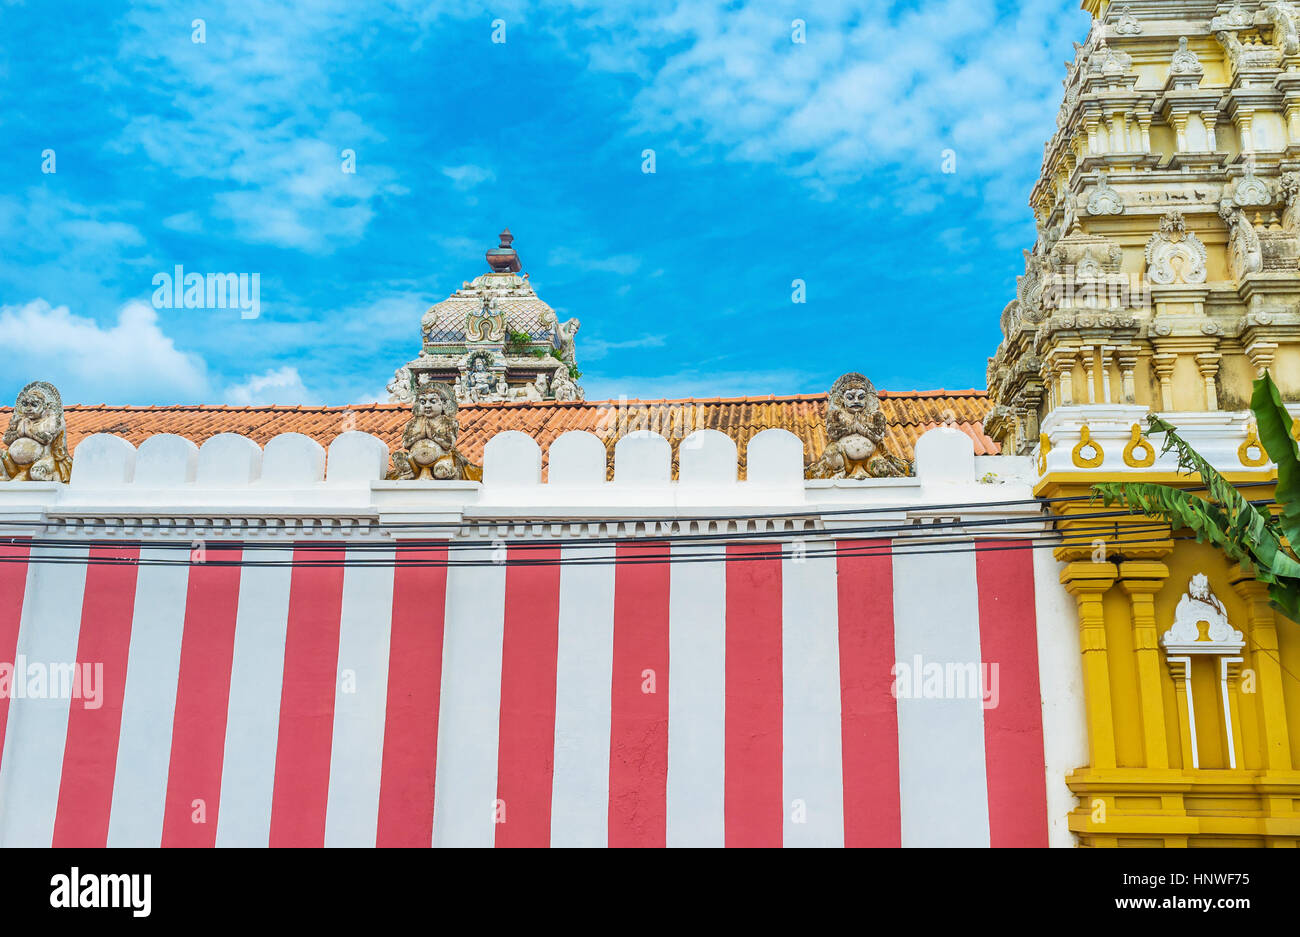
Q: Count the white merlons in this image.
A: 11